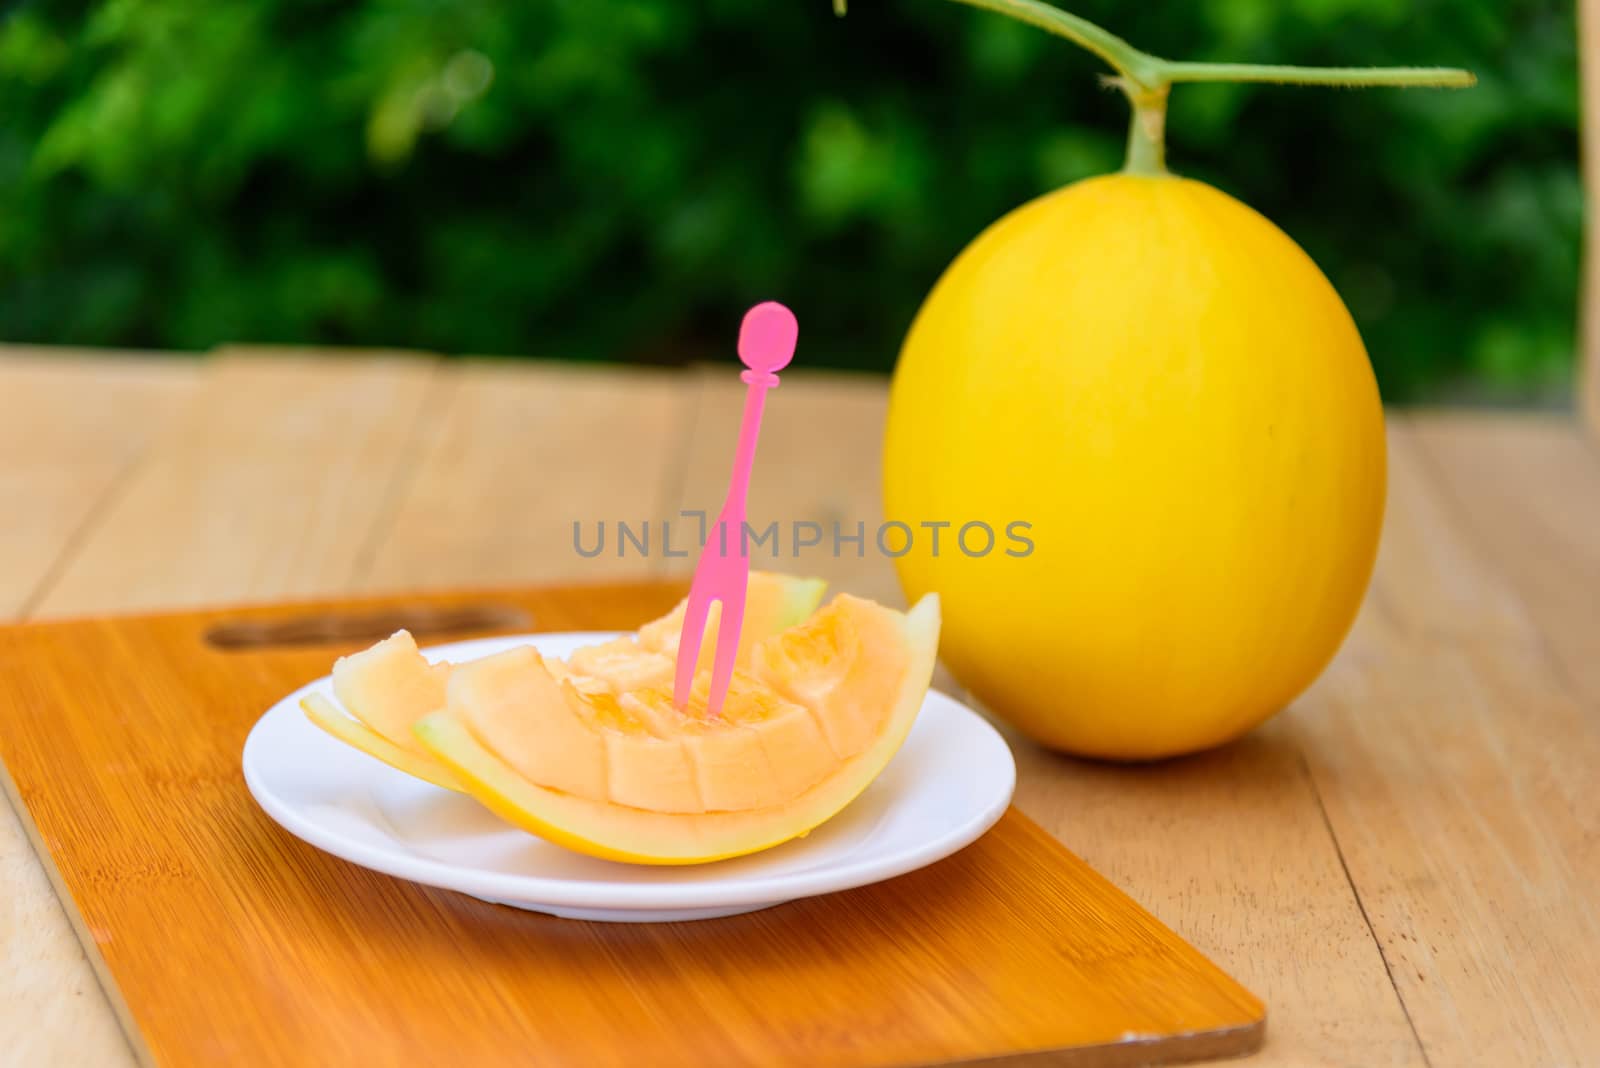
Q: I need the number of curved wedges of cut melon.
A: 2